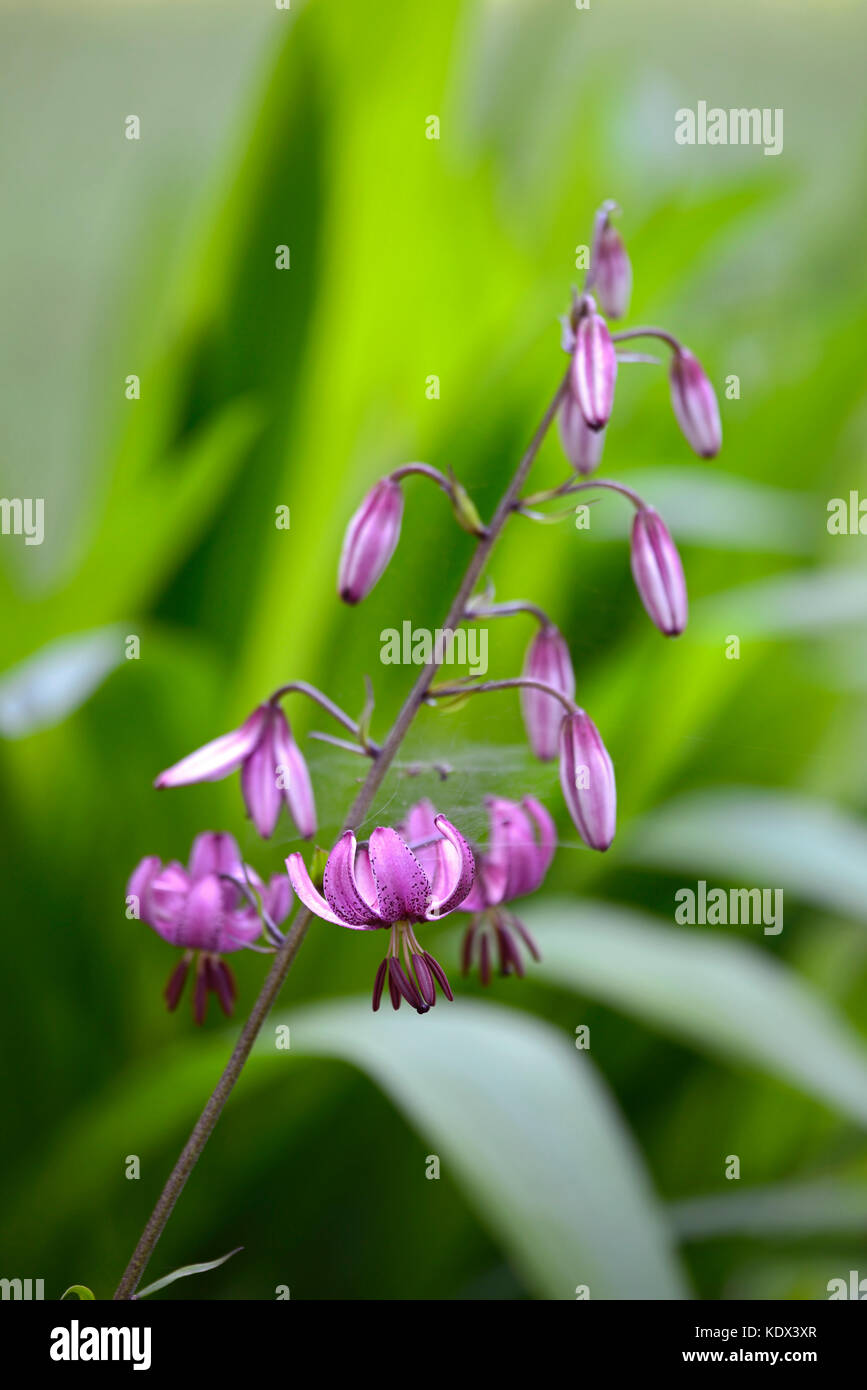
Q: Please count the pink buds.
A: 8